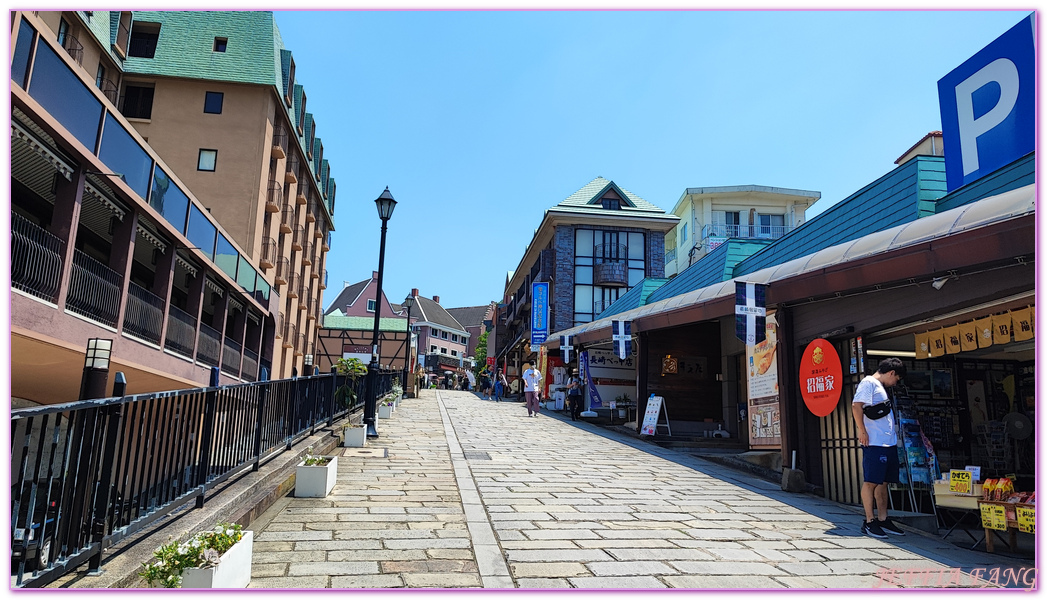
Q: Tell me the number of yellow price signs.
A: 3